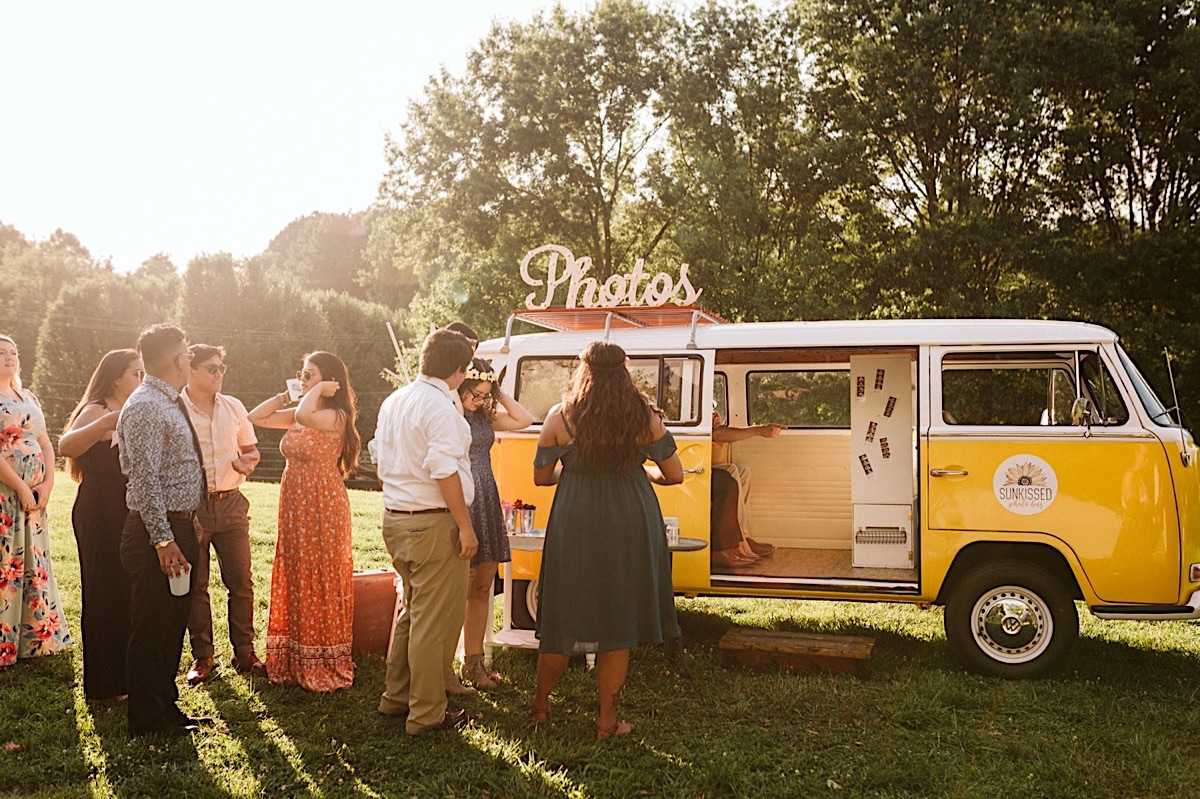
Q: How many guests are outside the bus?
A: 9